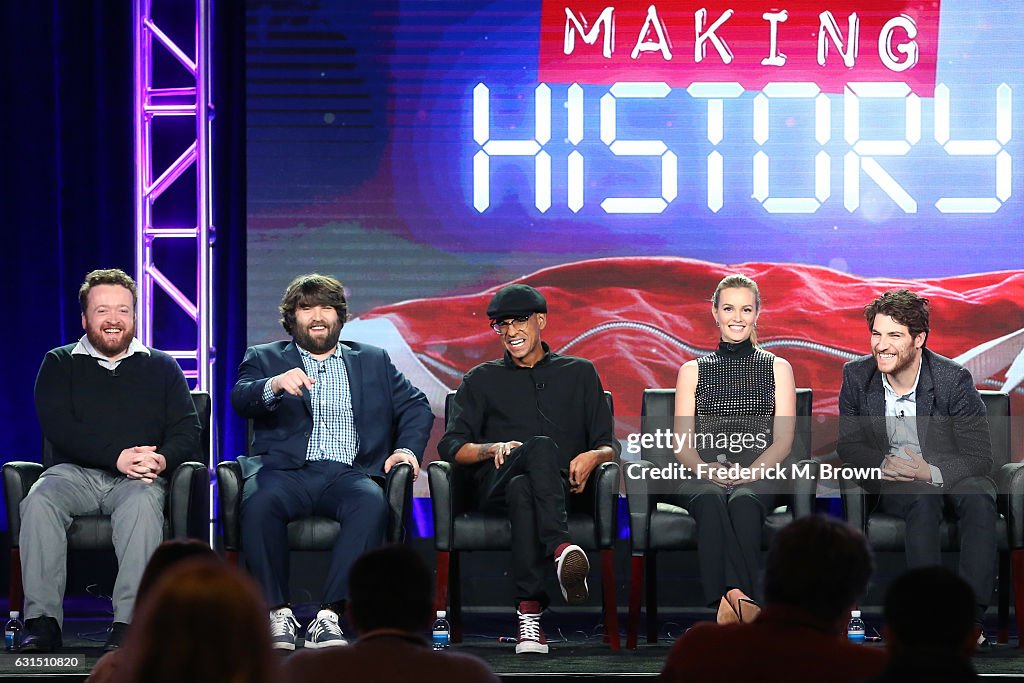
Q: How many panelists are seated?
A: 5